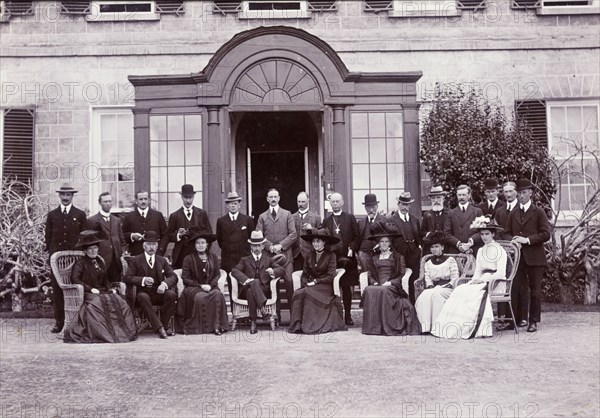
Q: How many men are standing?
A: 15